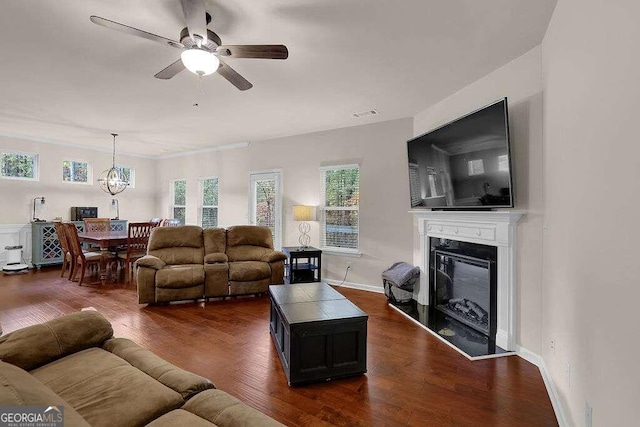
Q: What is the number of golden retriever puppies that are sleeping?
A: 0